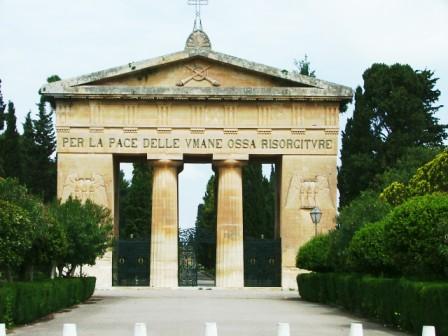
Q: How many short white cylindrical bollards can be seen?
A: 7